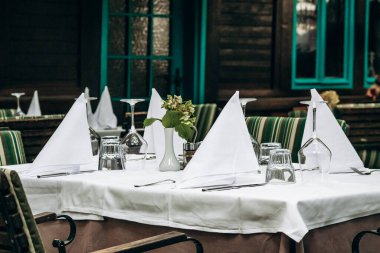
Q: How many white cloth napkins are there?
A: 7